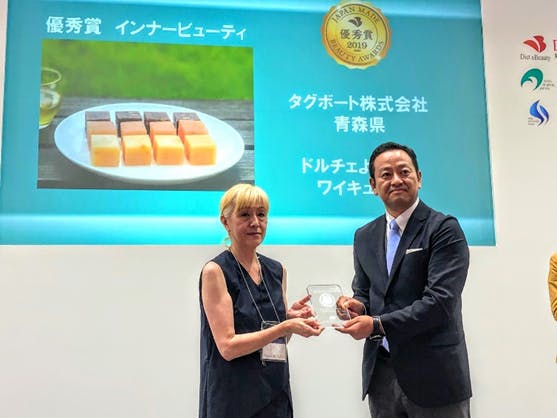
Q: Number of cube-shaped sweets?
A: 12